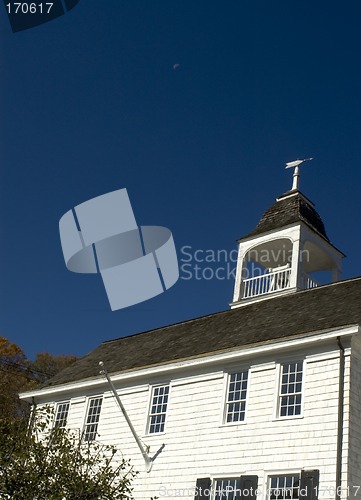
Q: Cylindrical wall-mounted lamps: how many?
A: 0